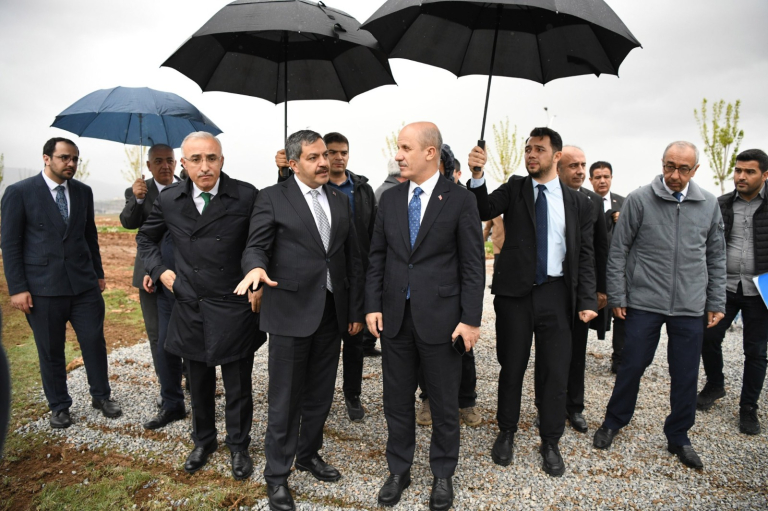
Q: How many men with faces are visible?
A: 11